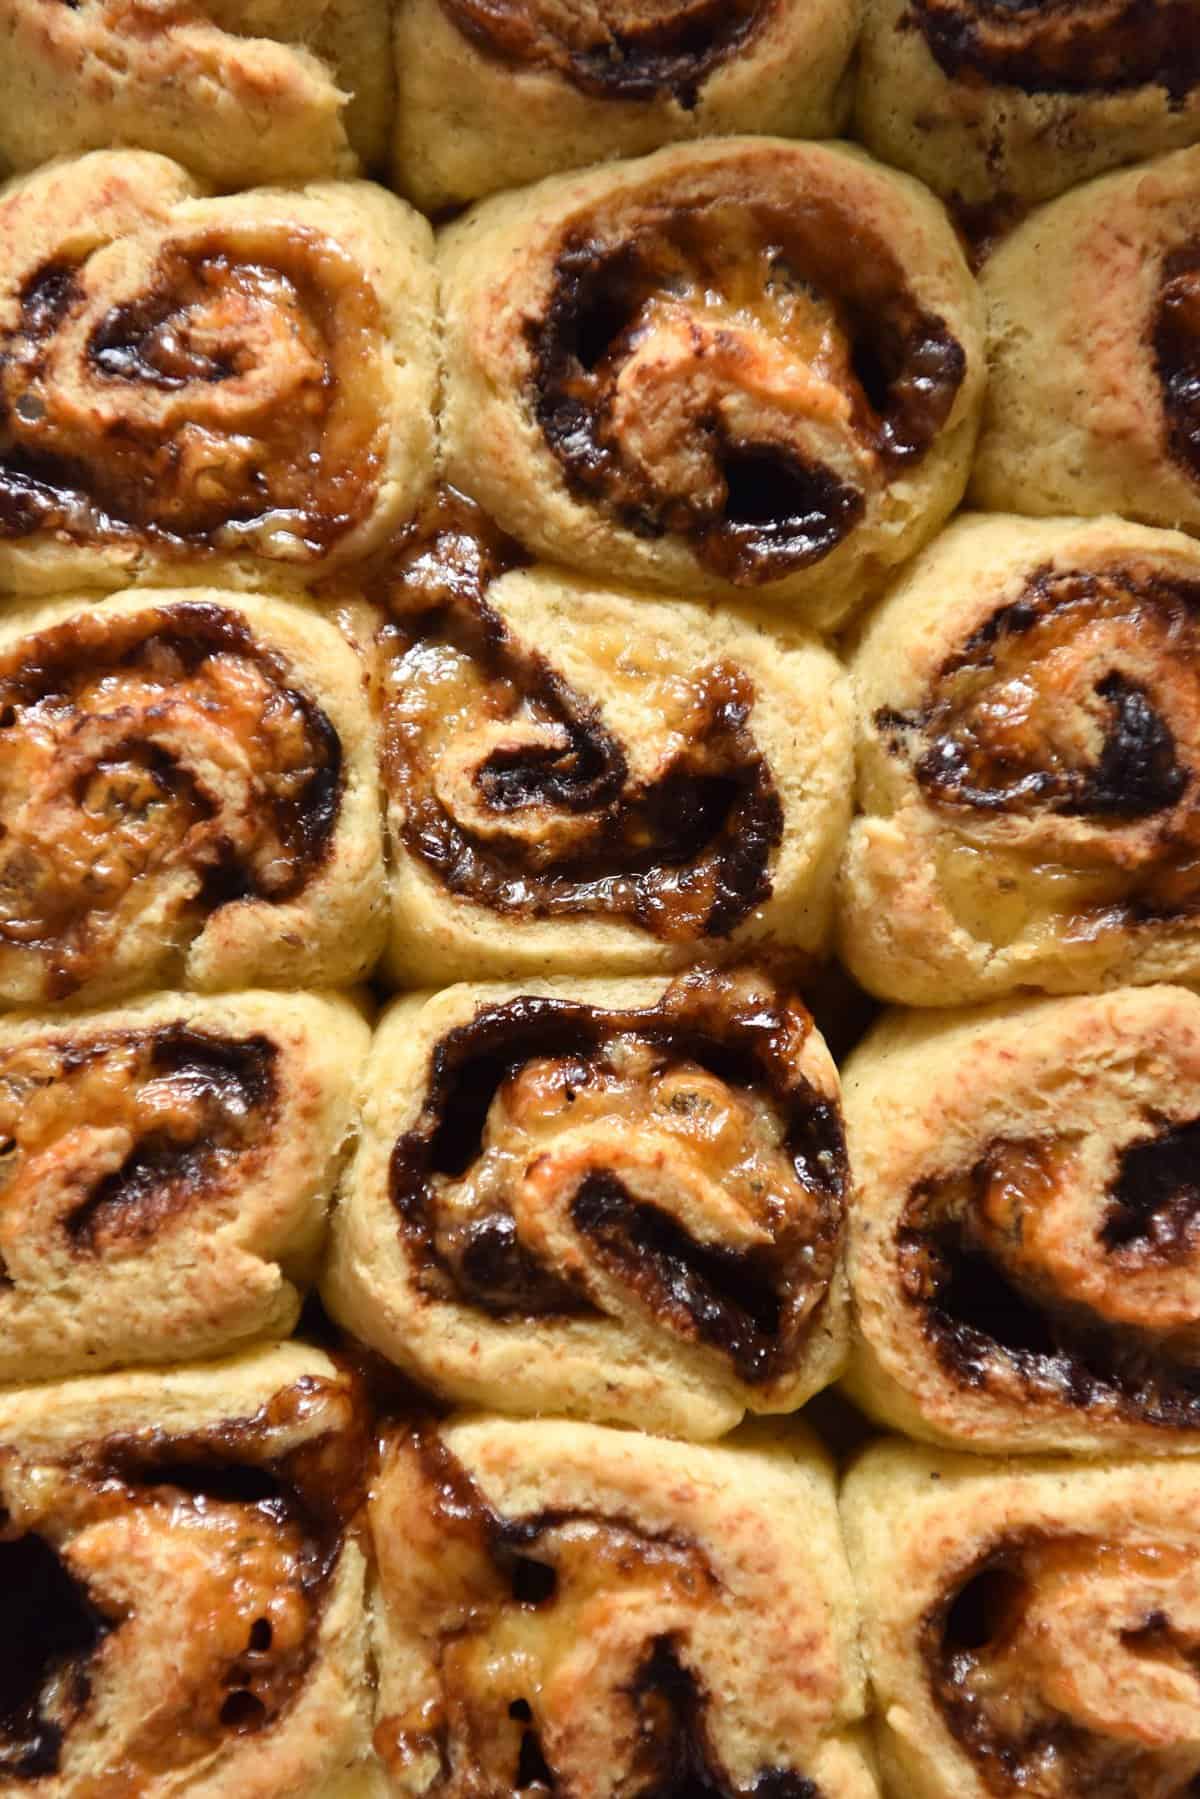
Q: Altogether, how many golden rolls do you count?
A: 15